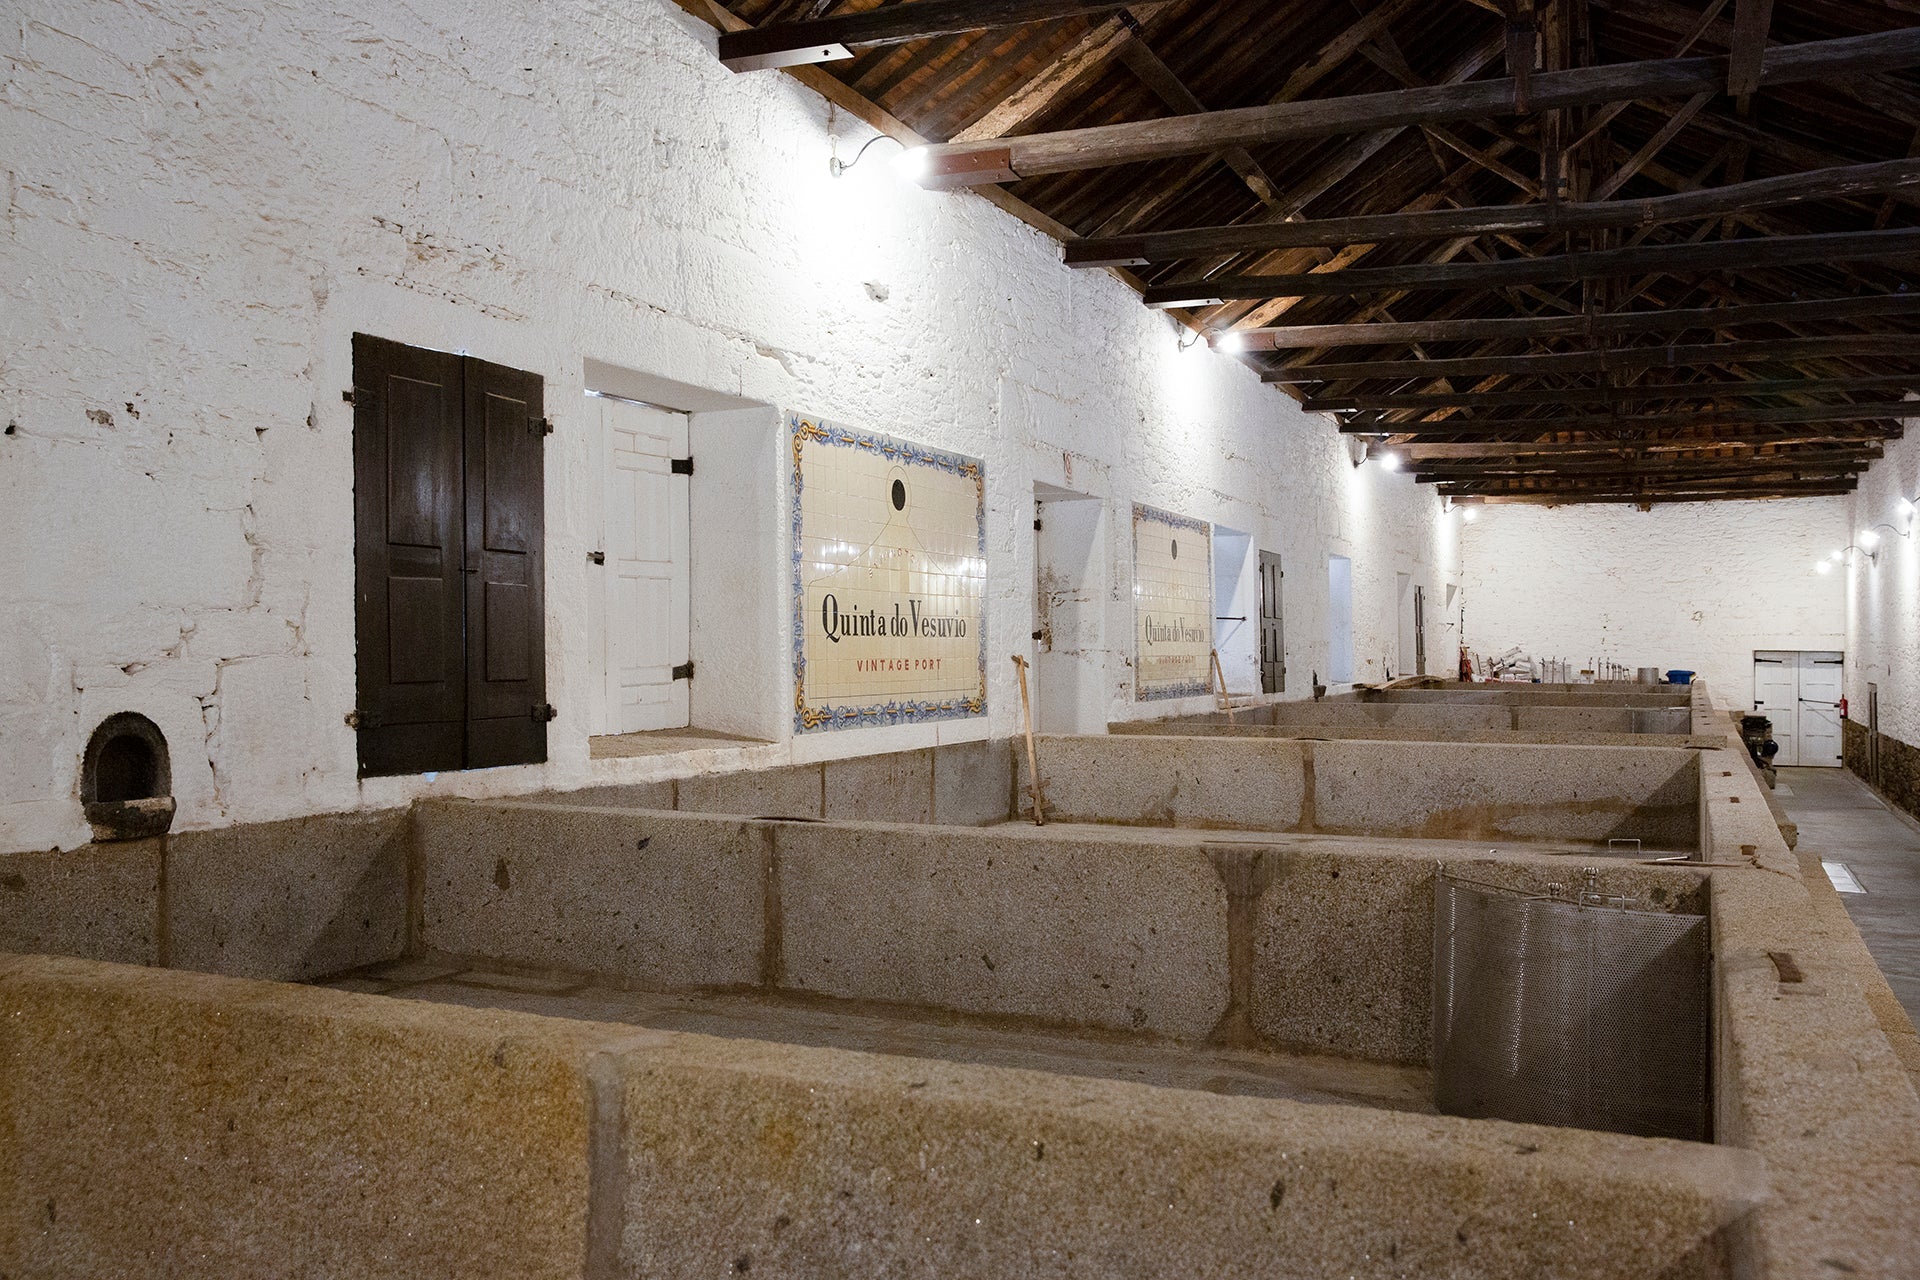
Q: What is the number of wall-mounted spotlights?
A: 8